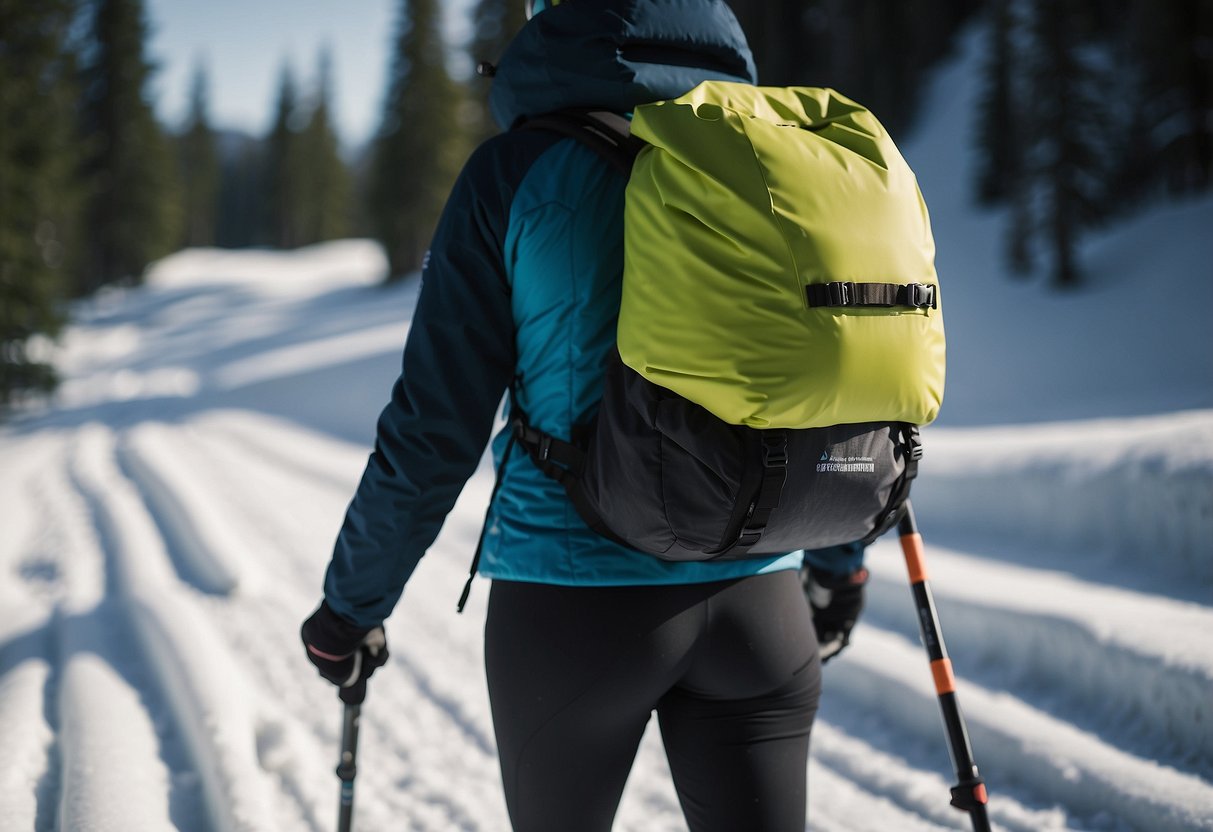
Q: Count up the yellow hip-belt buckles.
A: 0